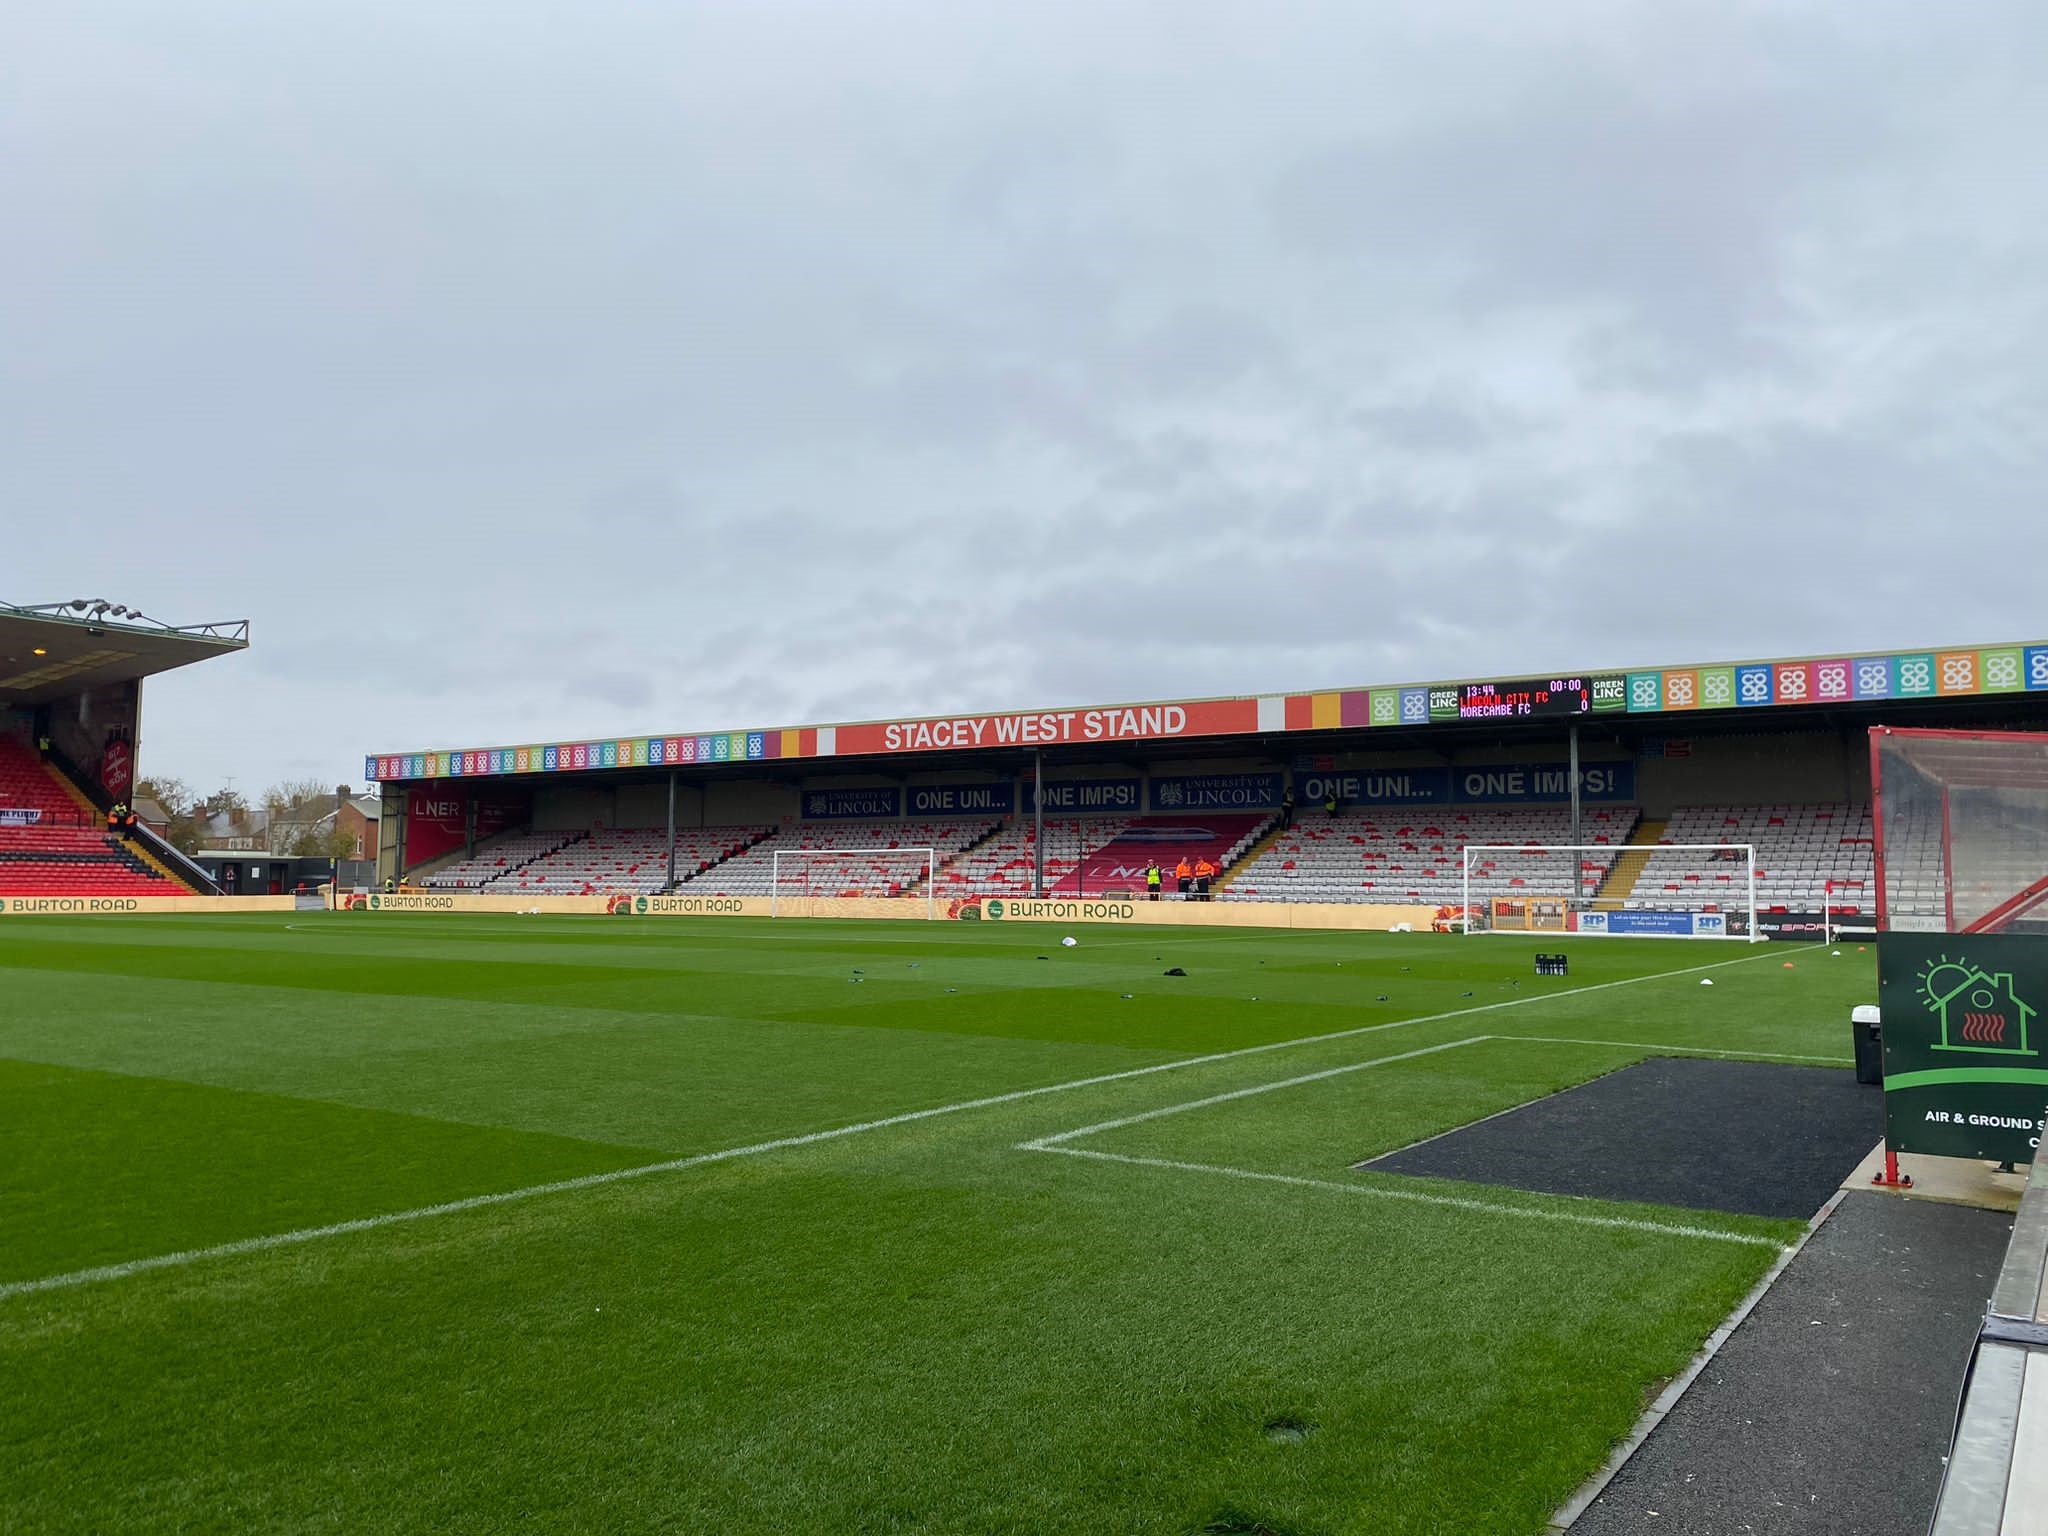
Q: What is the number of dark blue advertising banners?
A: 6